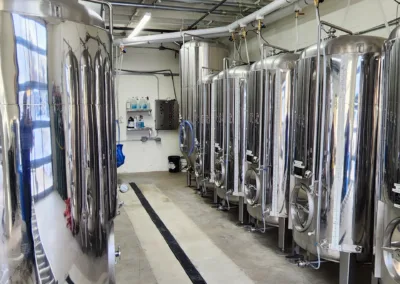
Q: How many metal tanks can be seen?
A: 7